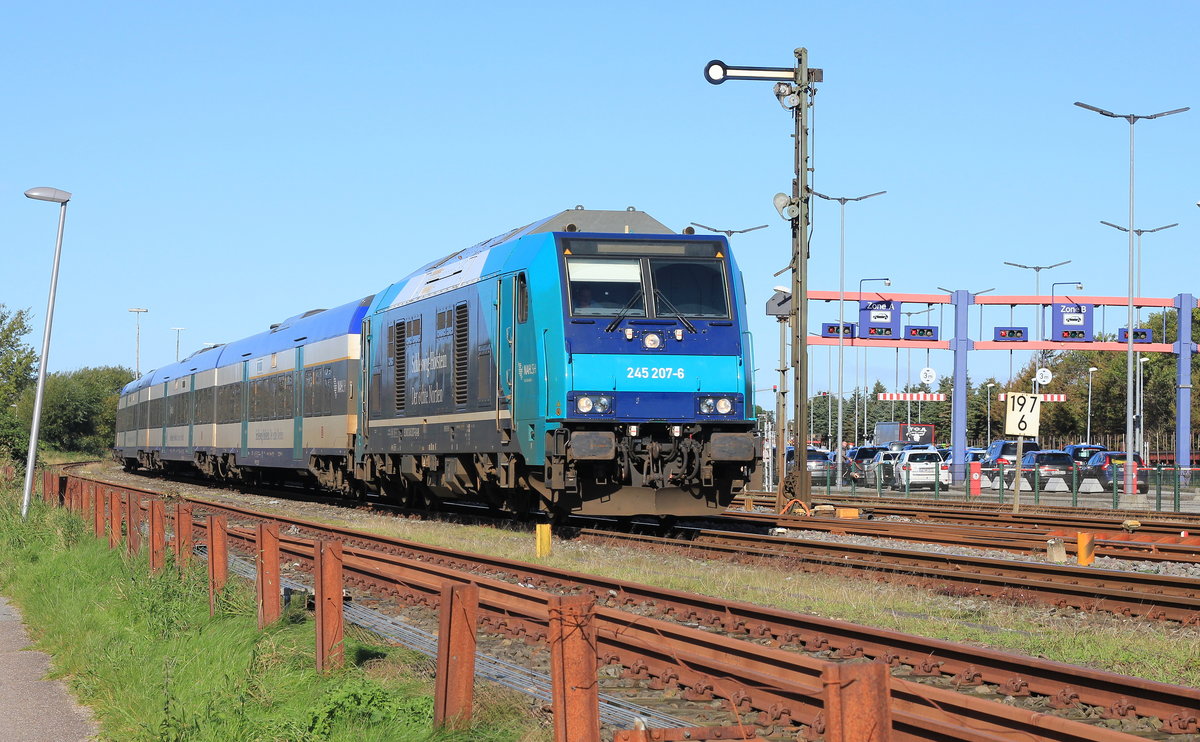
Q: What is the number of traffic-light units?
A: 6